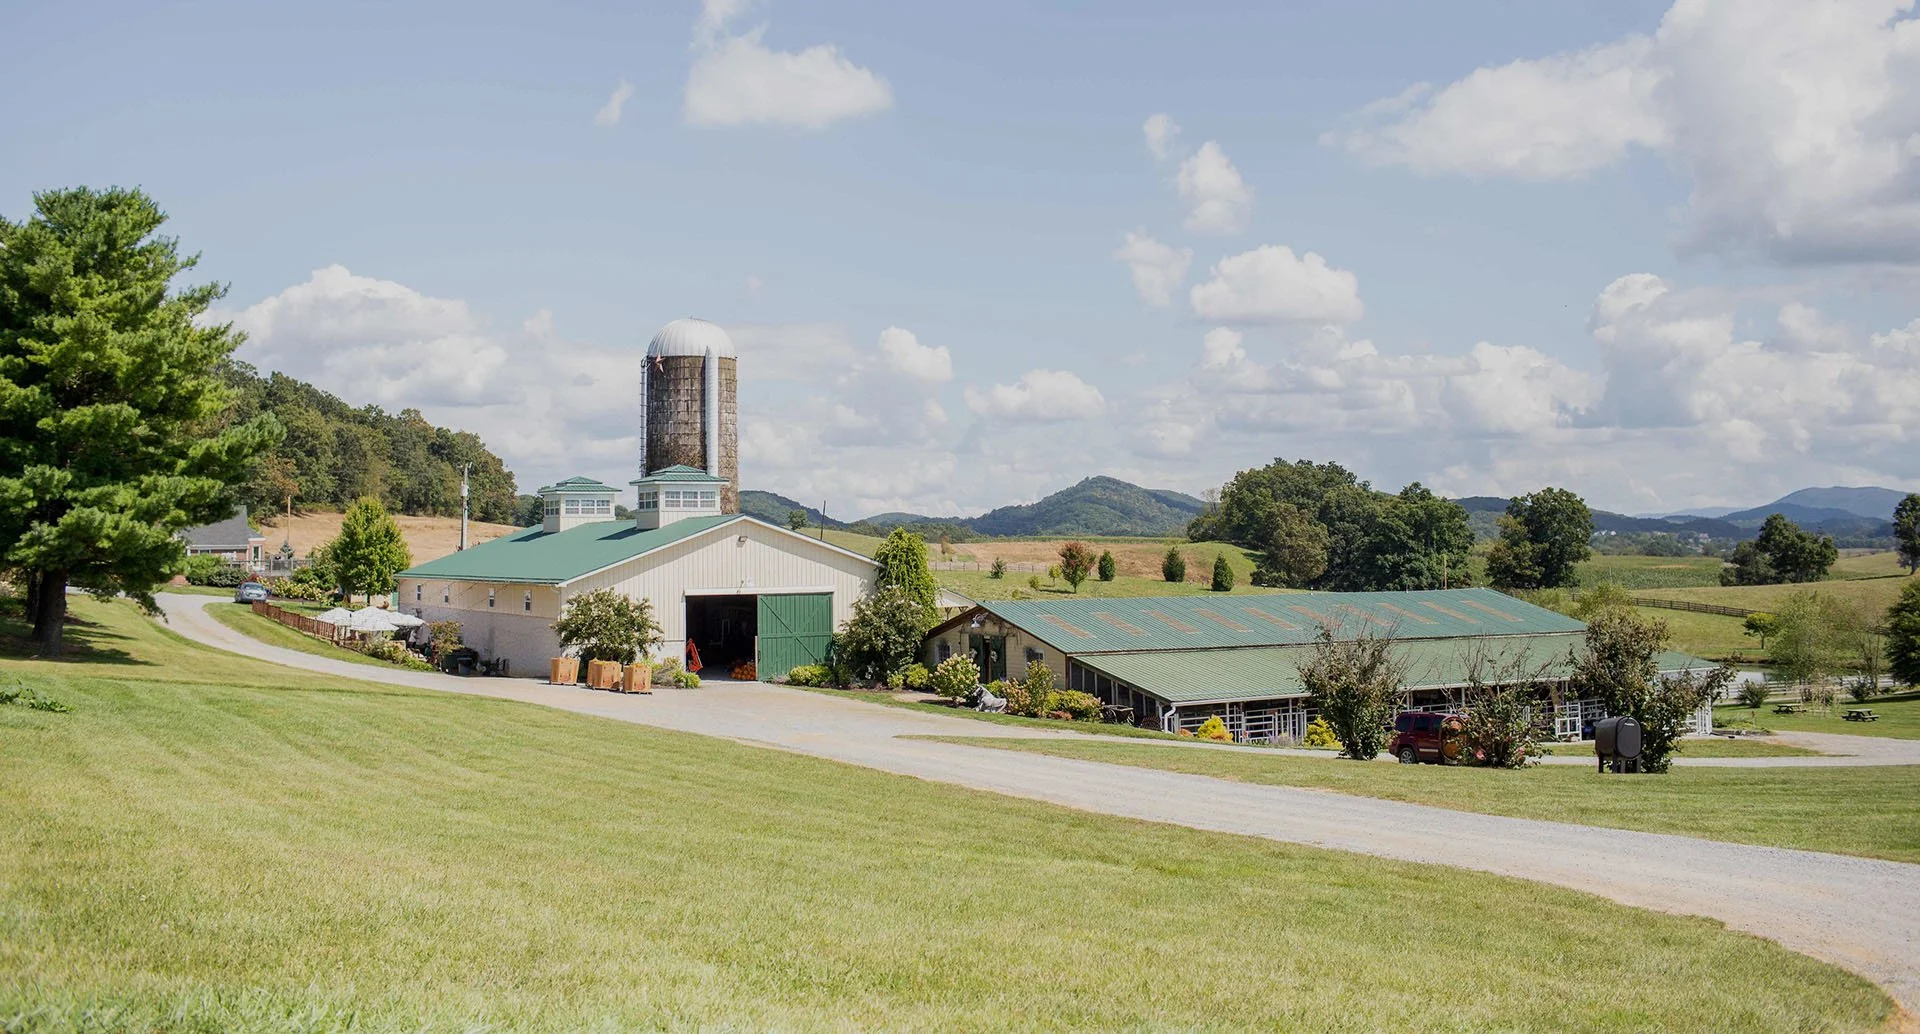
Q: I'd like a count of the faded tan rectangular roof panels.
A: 10